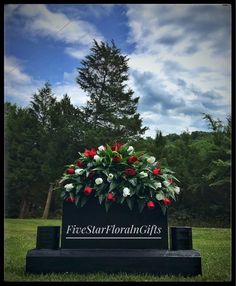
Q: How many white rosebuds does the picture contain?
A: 14